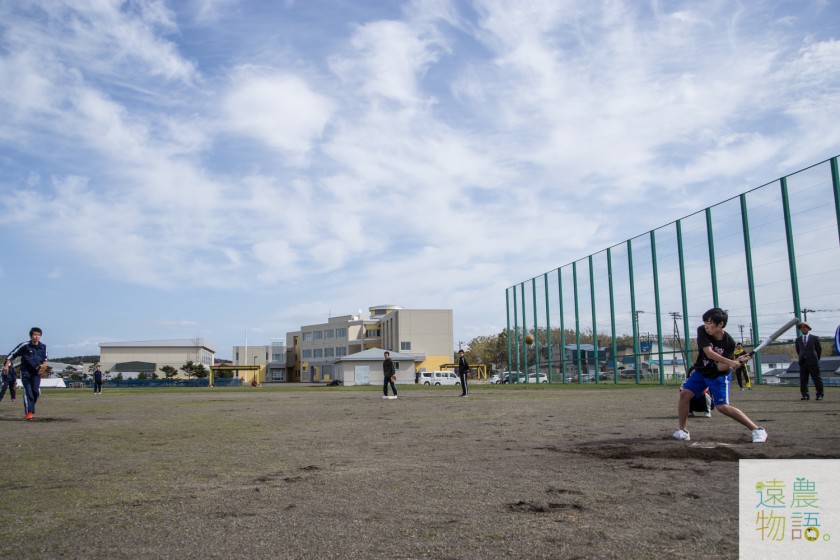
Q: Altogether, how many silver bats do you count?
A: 1